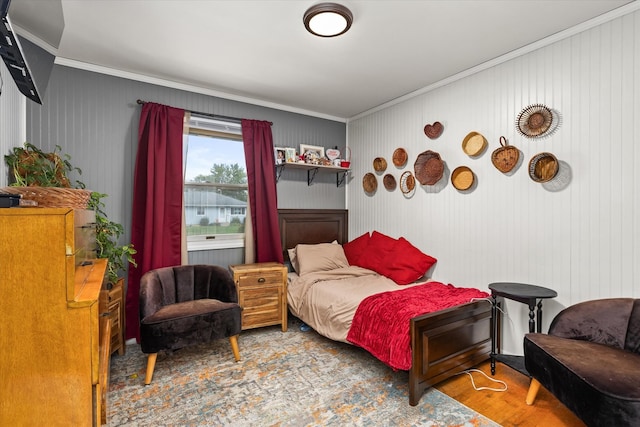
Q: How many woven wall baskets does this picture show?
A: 12